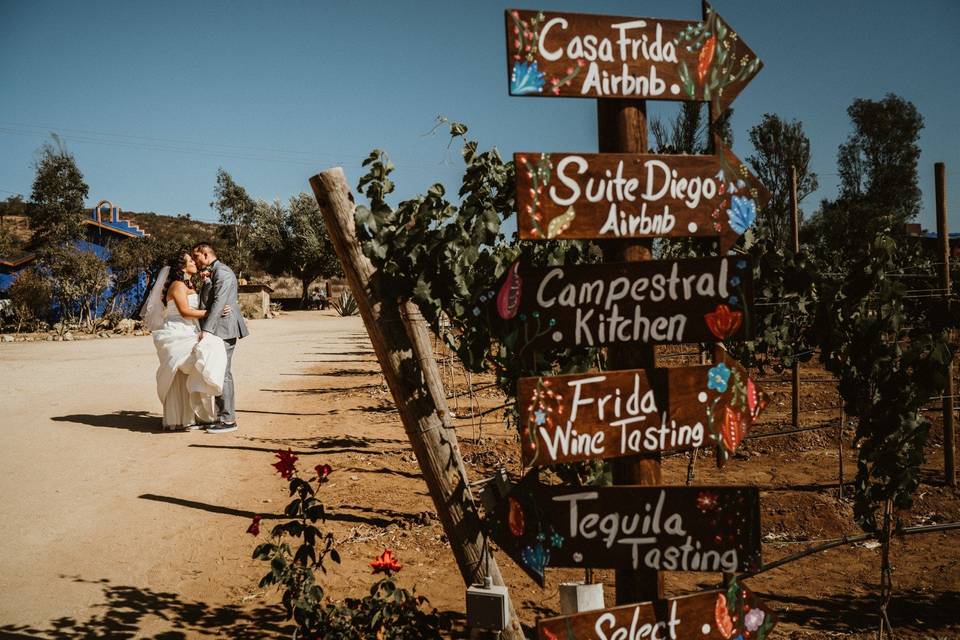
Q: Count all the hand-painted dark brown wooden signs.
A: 6